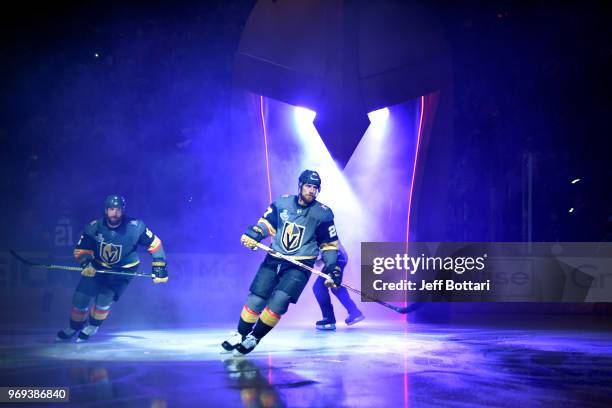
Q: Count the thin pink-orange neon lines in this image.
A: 2